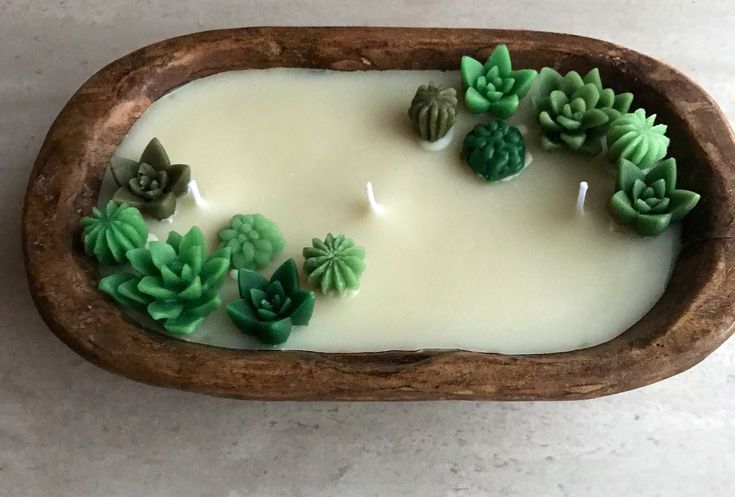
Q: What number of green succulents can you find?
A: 12